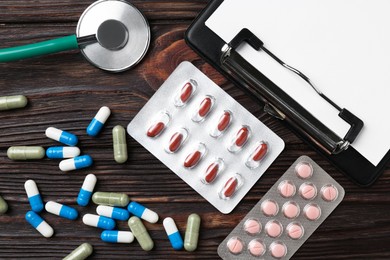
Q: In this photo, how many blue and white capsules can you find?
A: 13